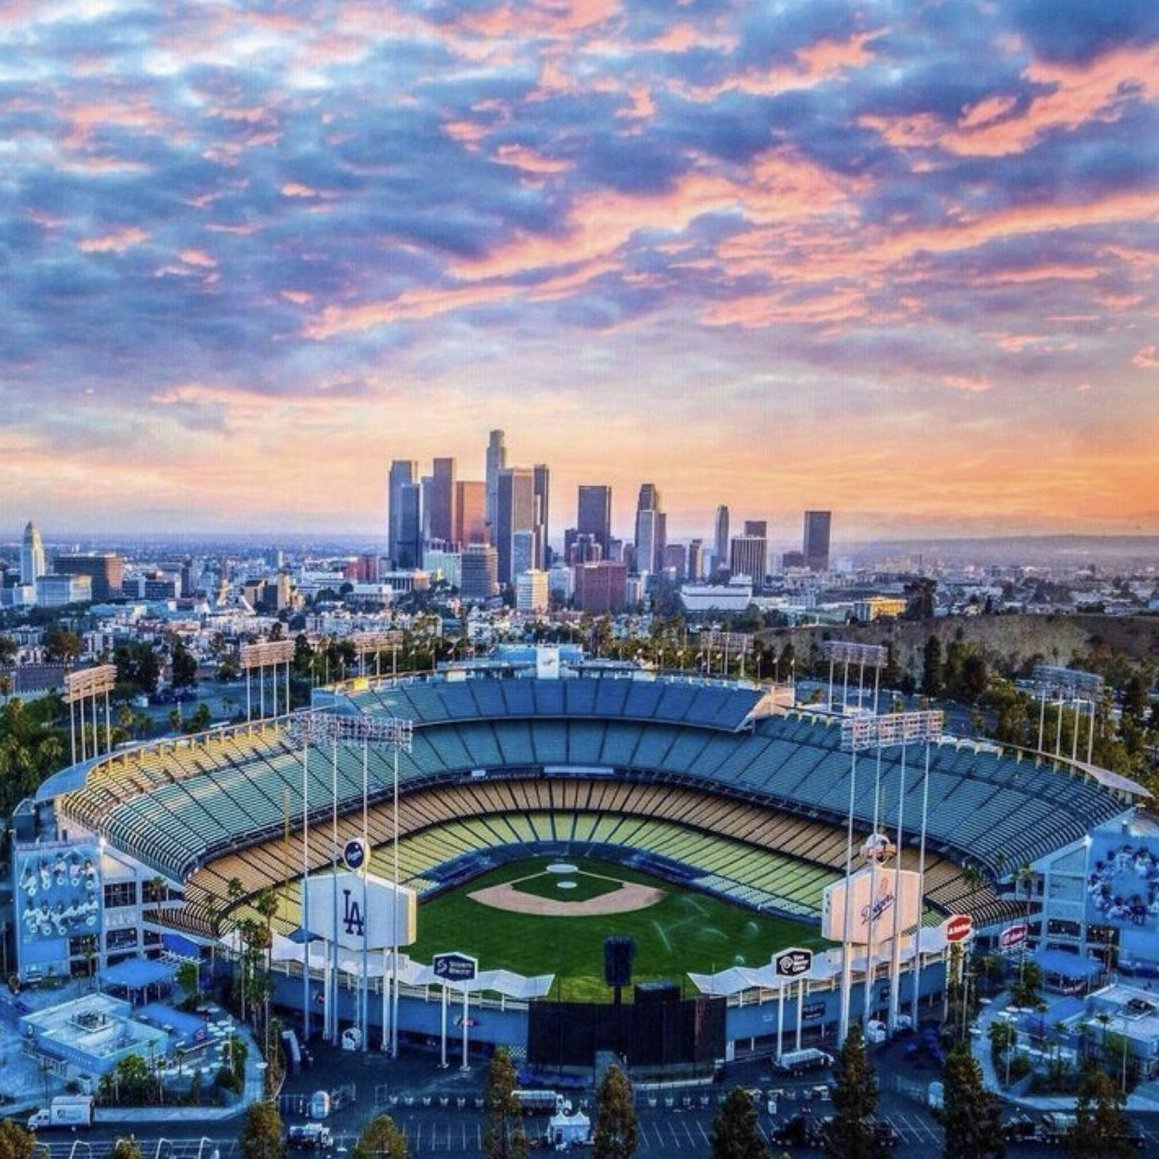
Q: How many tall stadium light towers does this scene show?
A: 8